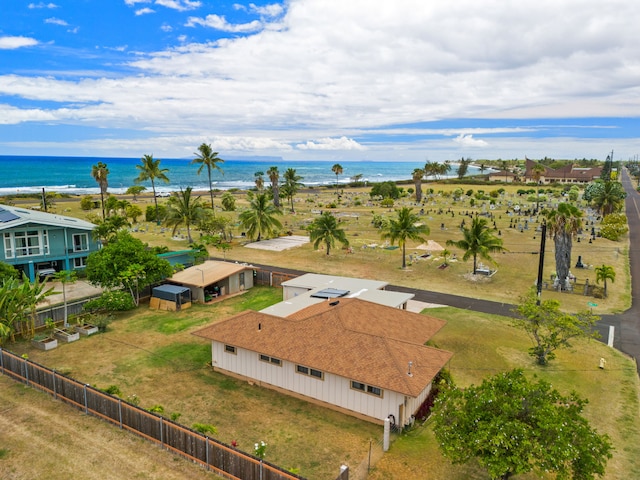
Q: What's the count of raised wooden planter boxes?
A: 3